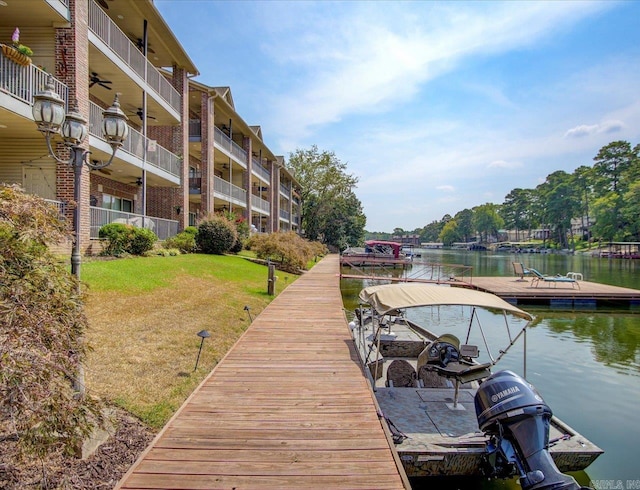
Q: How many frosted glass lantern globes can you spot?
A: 3